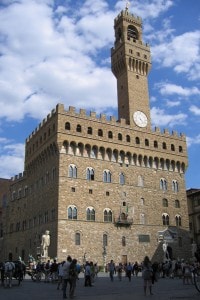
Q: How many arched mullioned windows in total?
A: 10